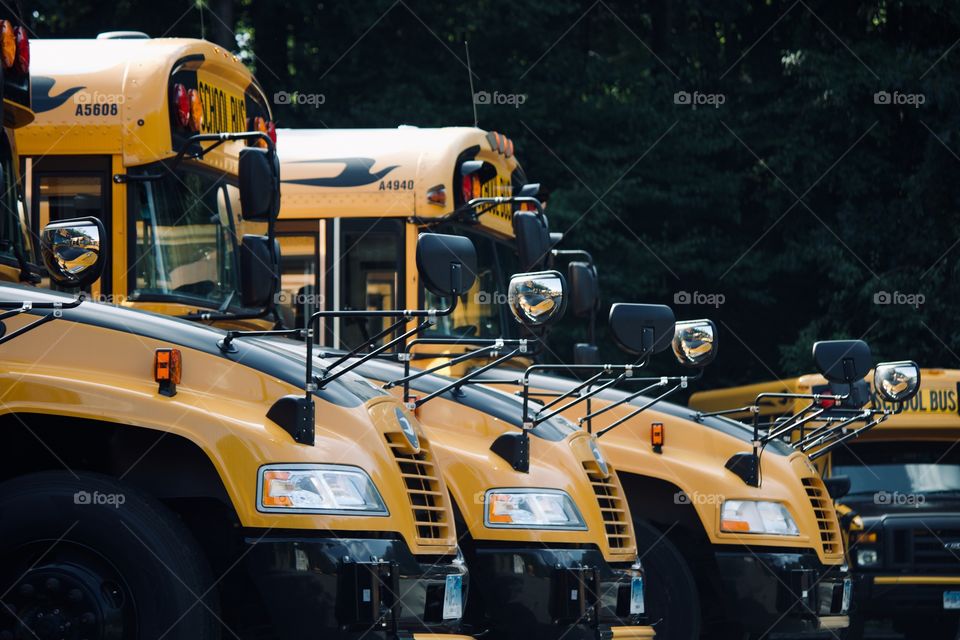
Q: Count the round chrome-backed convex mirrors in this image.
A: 4